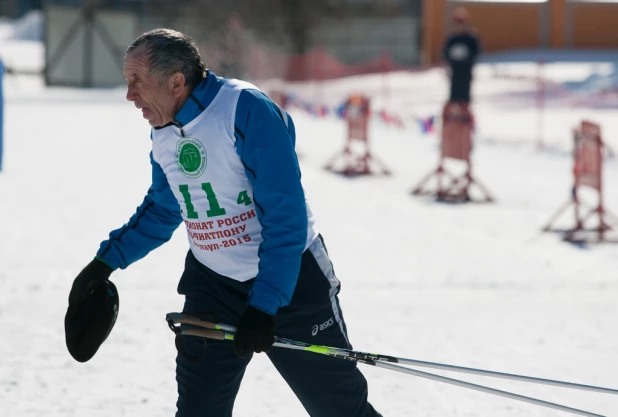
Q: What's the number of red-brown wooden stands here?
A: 3